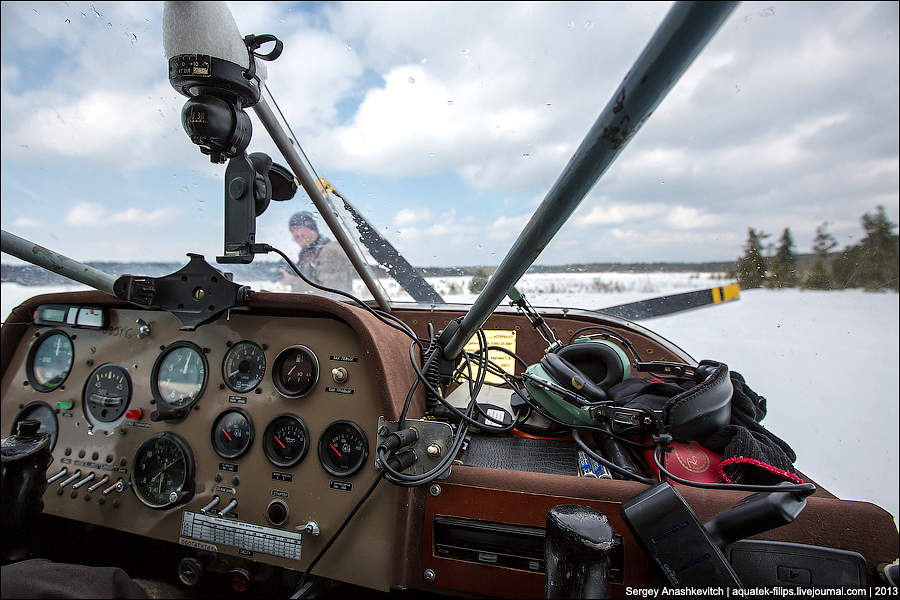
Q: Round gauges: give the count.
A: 10